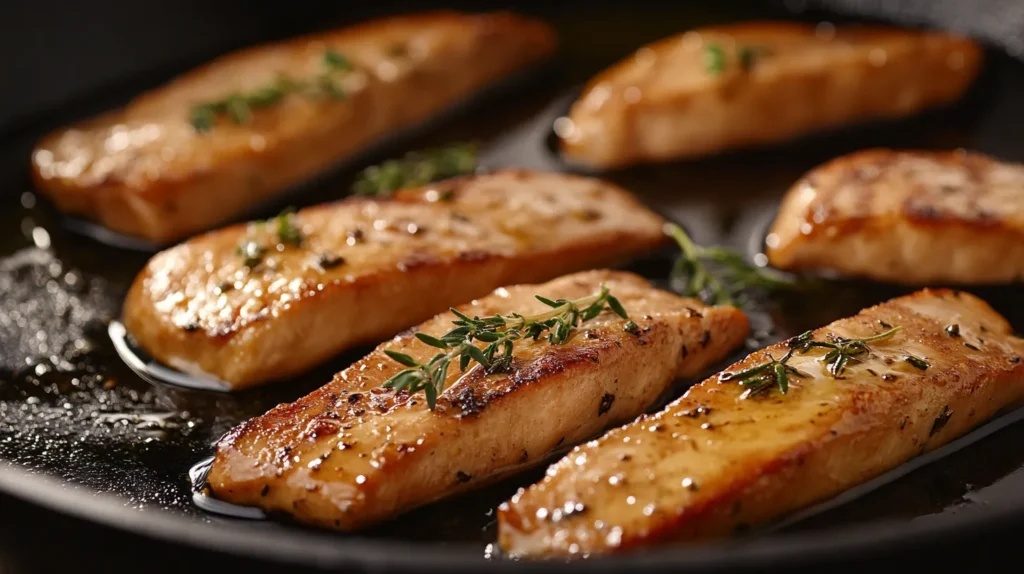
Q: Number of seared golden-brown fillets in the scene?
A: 6